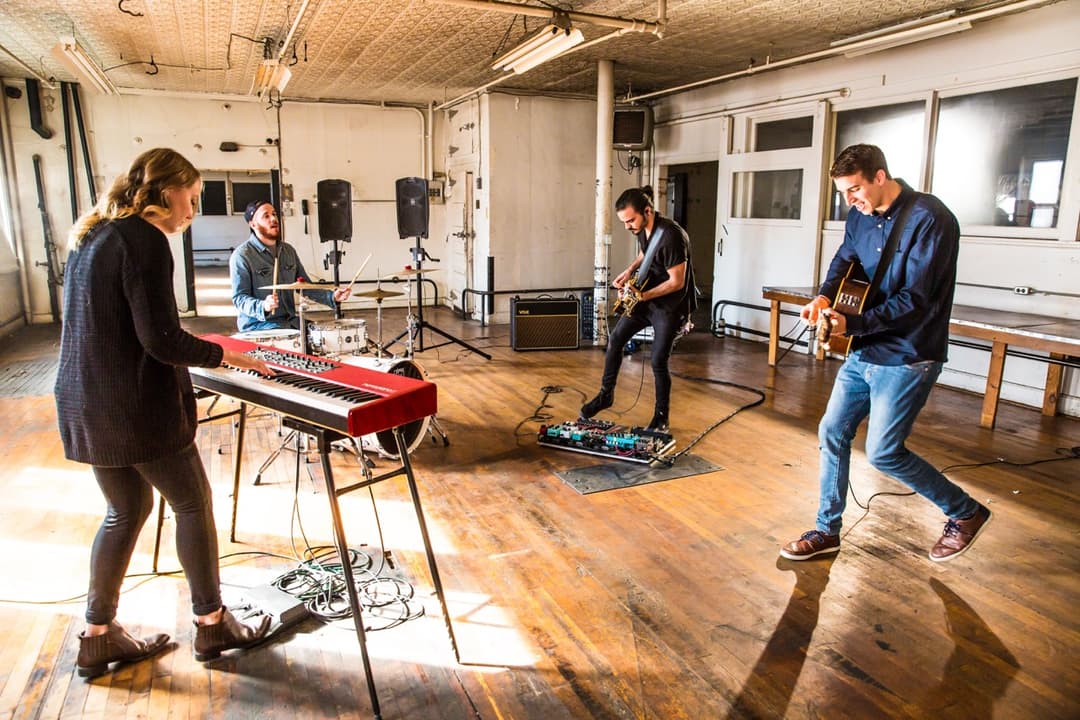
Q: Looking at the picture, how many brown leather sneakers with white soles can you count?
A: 2